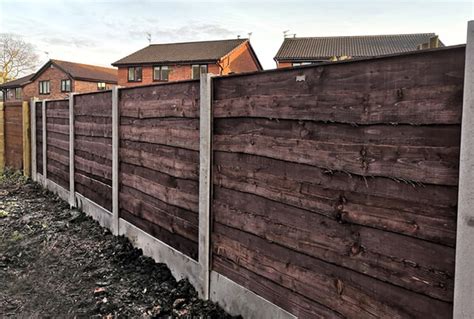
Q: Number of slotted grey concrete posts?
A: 6